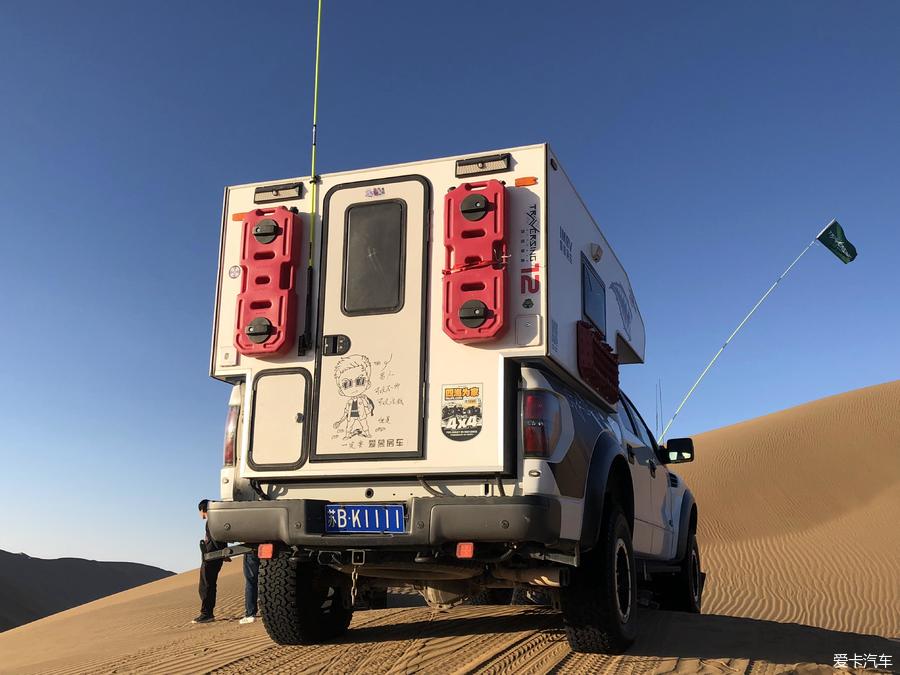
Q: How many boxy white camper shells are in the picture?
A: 1